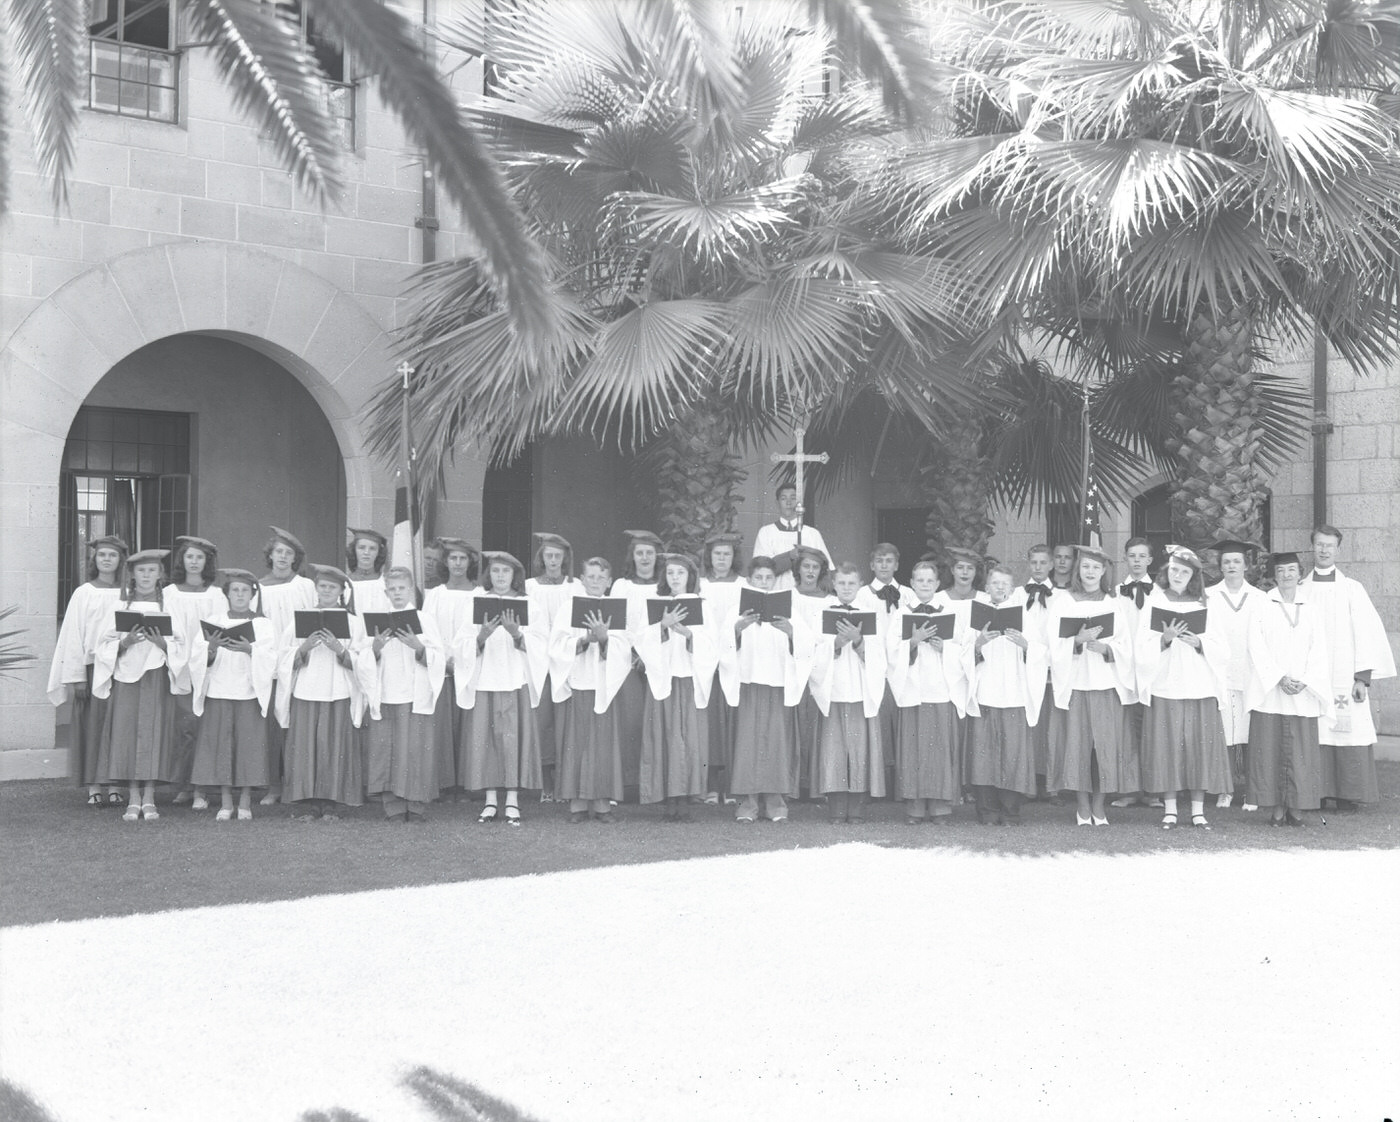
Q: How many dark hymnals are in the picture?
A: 13